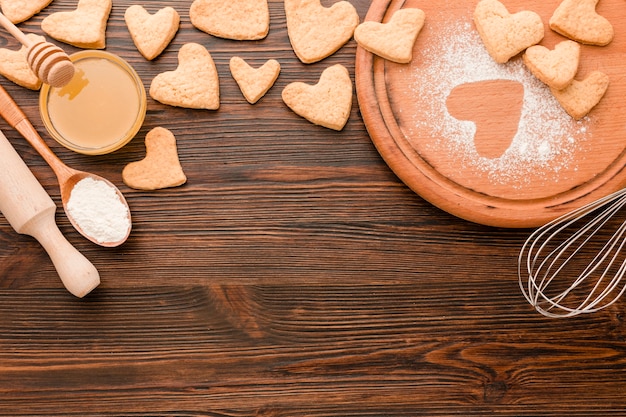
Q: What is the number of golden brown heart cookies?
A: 15